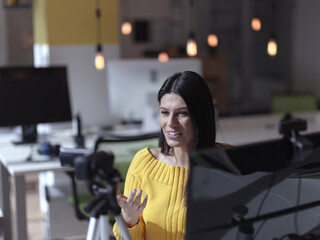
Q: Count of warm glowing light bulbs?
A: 7